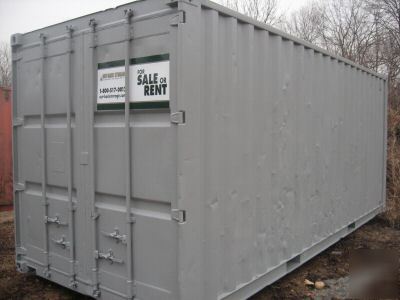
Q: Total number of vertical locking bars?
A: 4